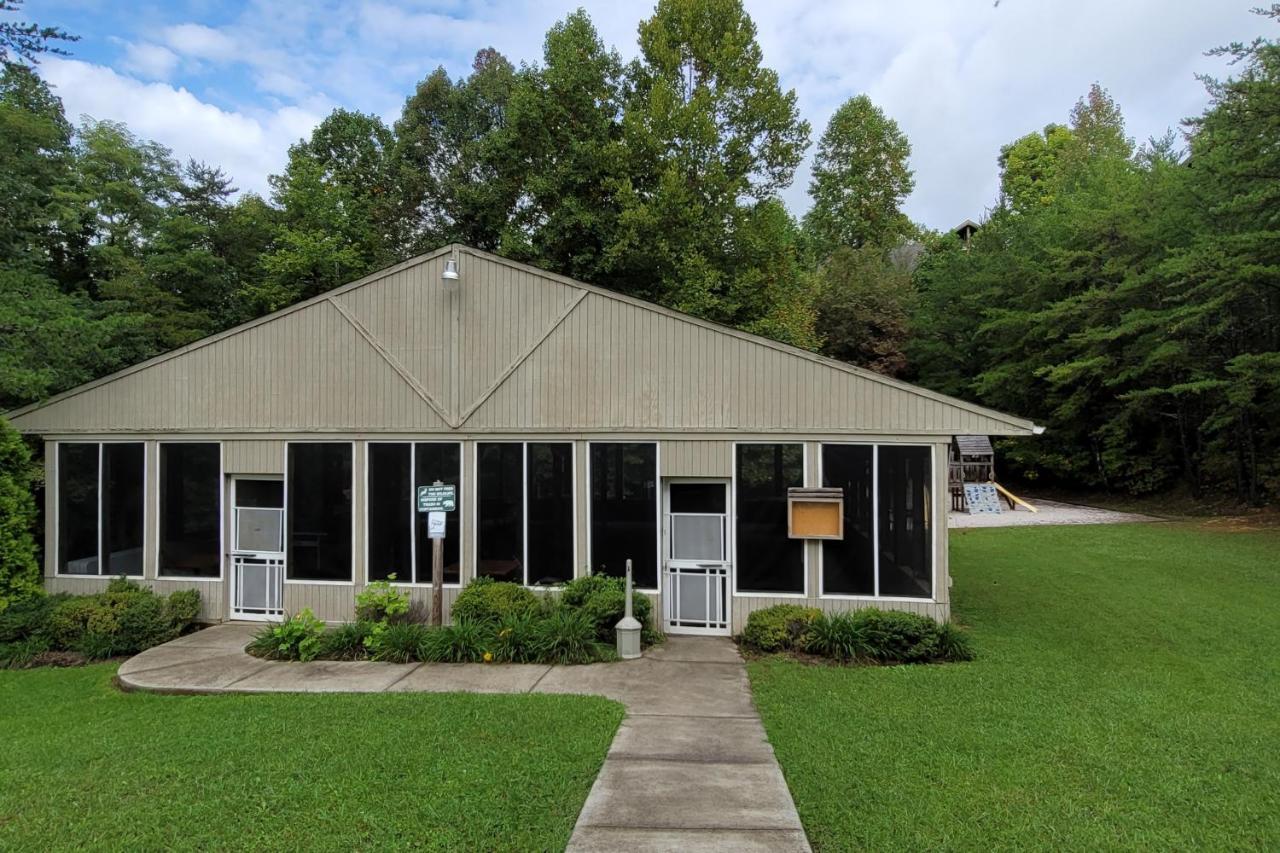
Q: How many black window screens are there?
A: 12